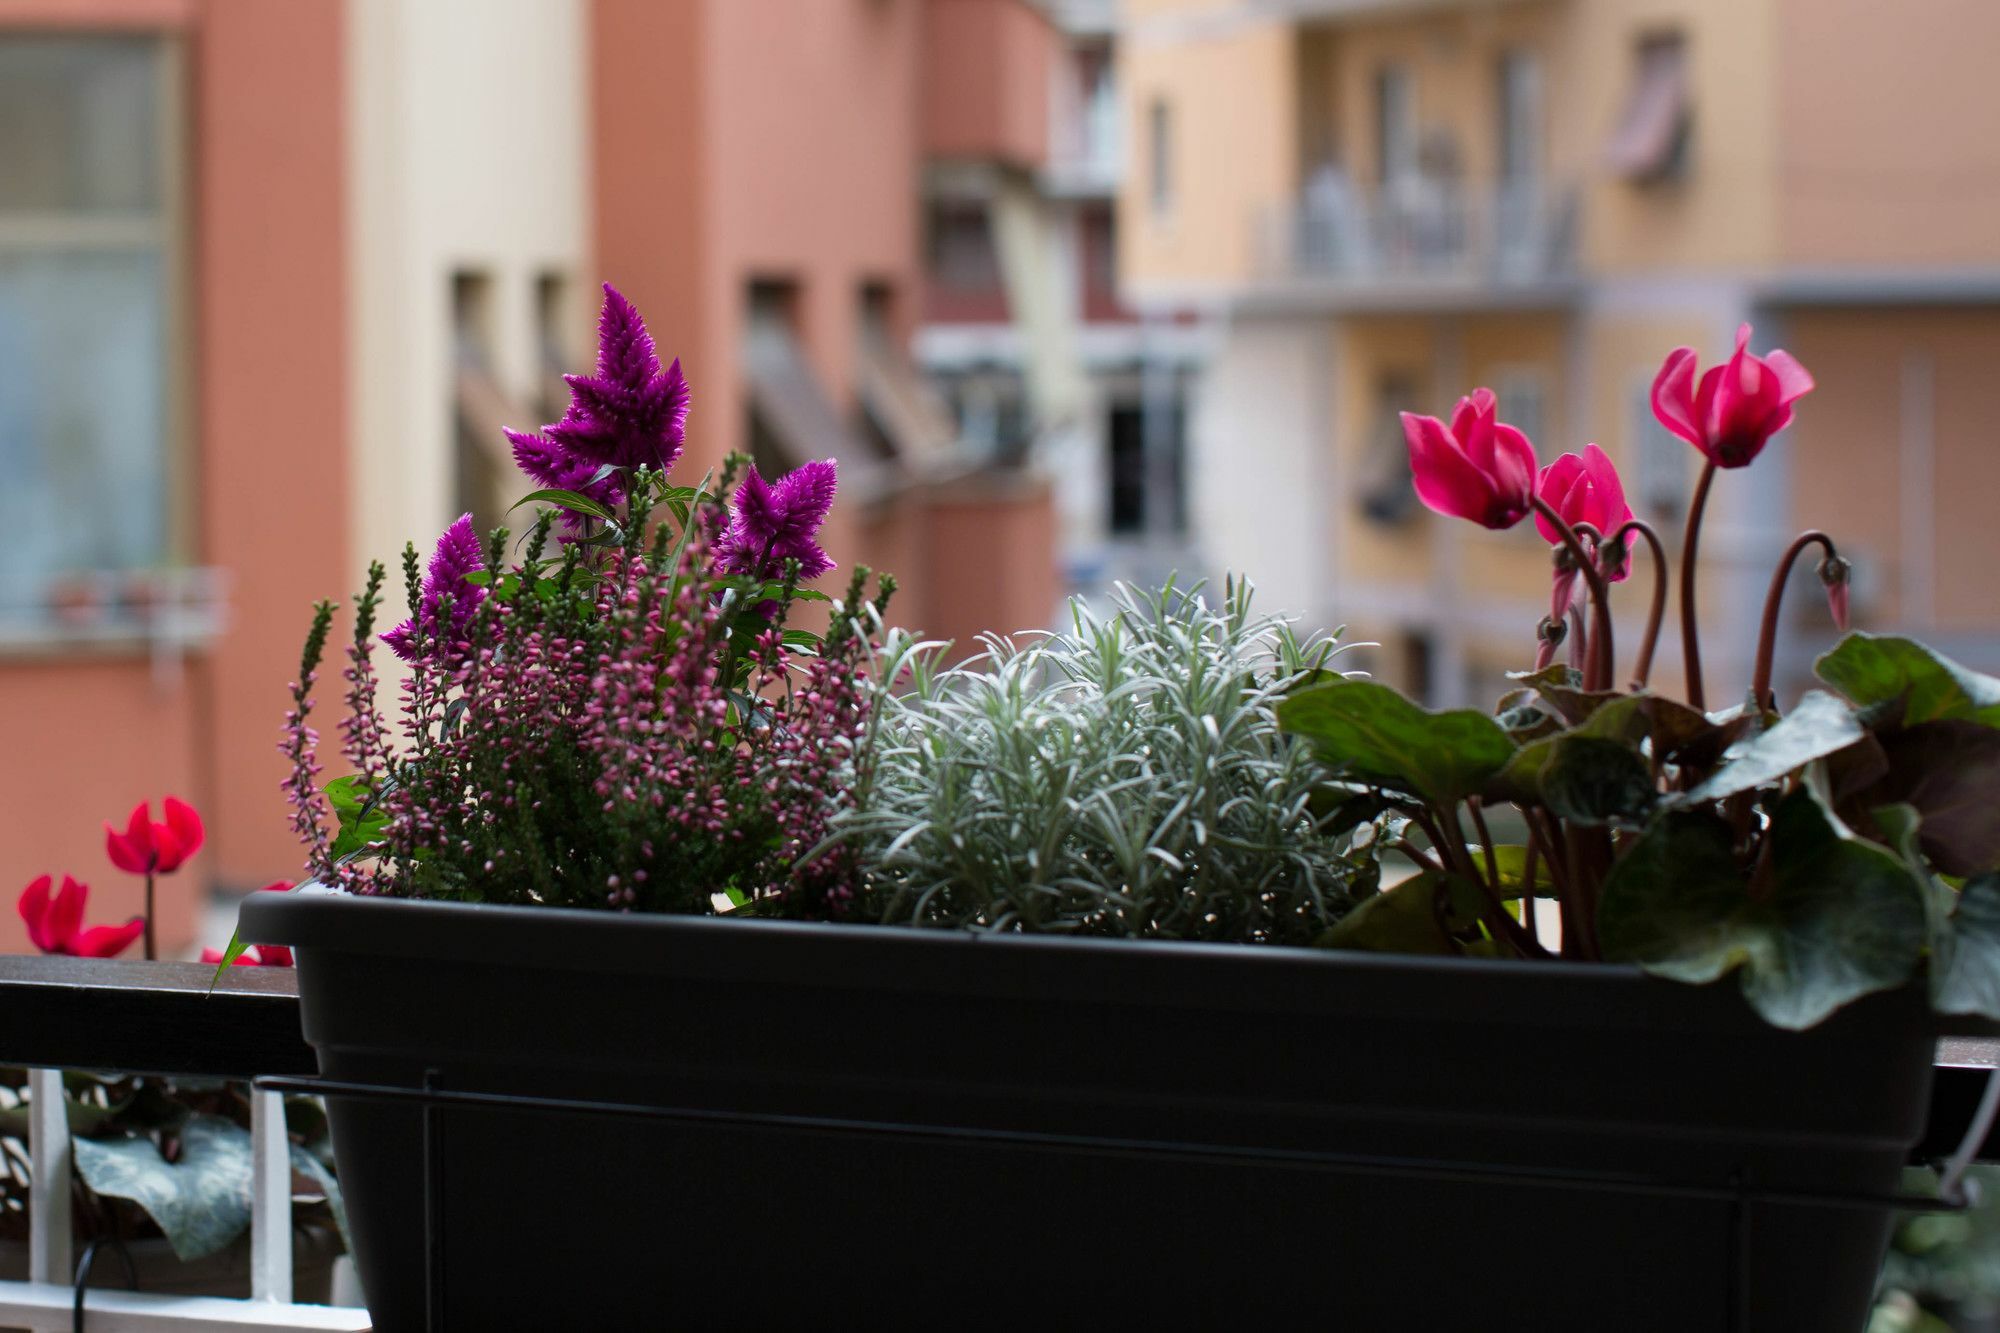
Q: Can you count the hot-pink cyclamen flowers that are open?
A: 3